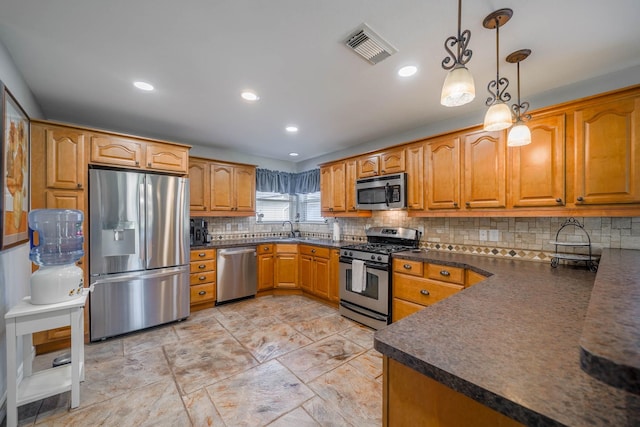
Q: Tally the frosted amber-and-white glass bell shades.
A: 3